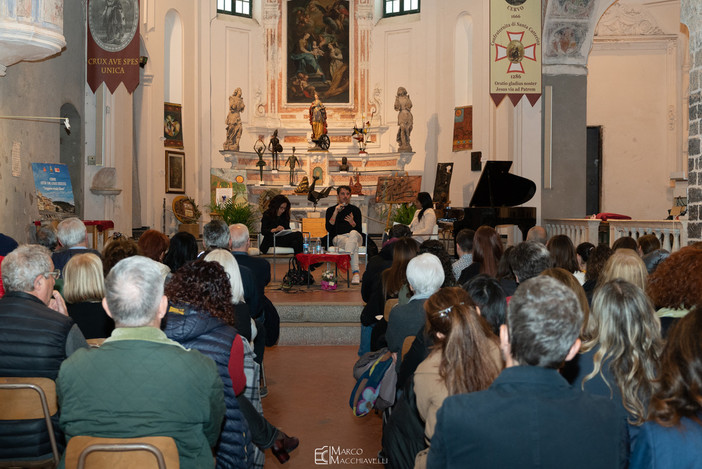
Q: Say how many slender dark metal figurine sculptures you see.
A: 3